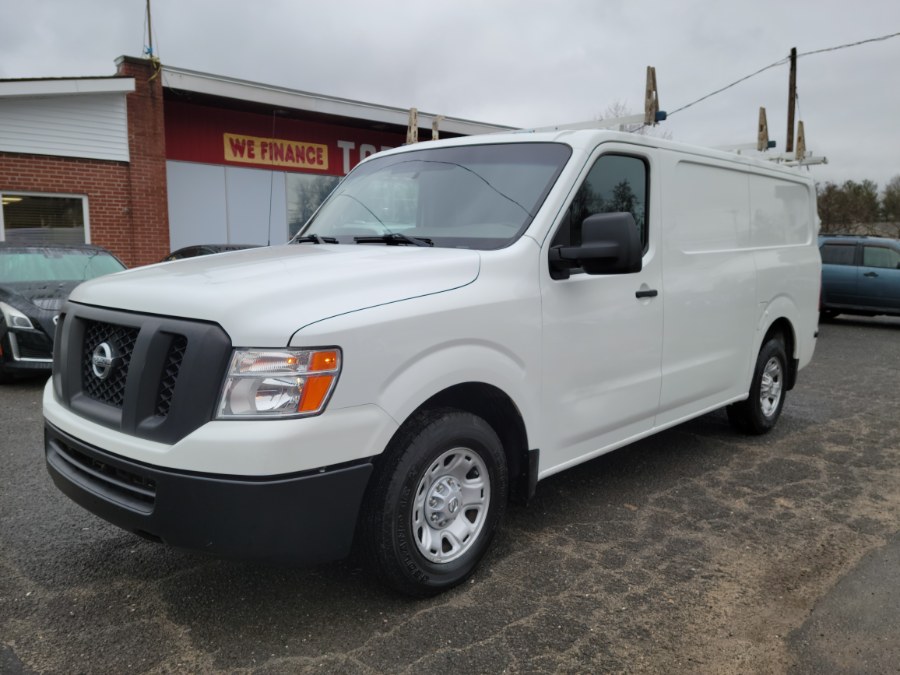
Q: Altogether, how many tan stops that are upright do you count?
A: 5